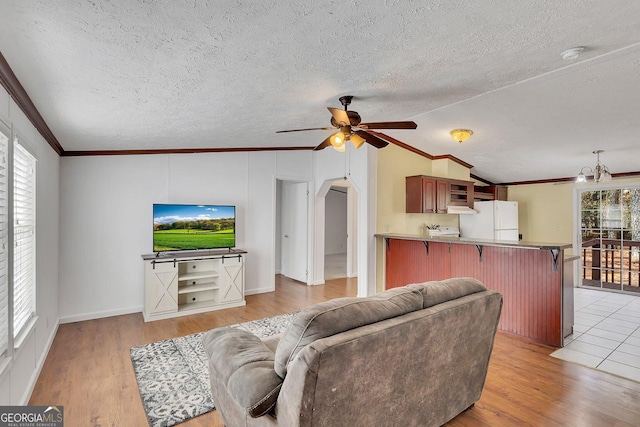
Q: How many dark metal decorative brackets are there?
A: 4